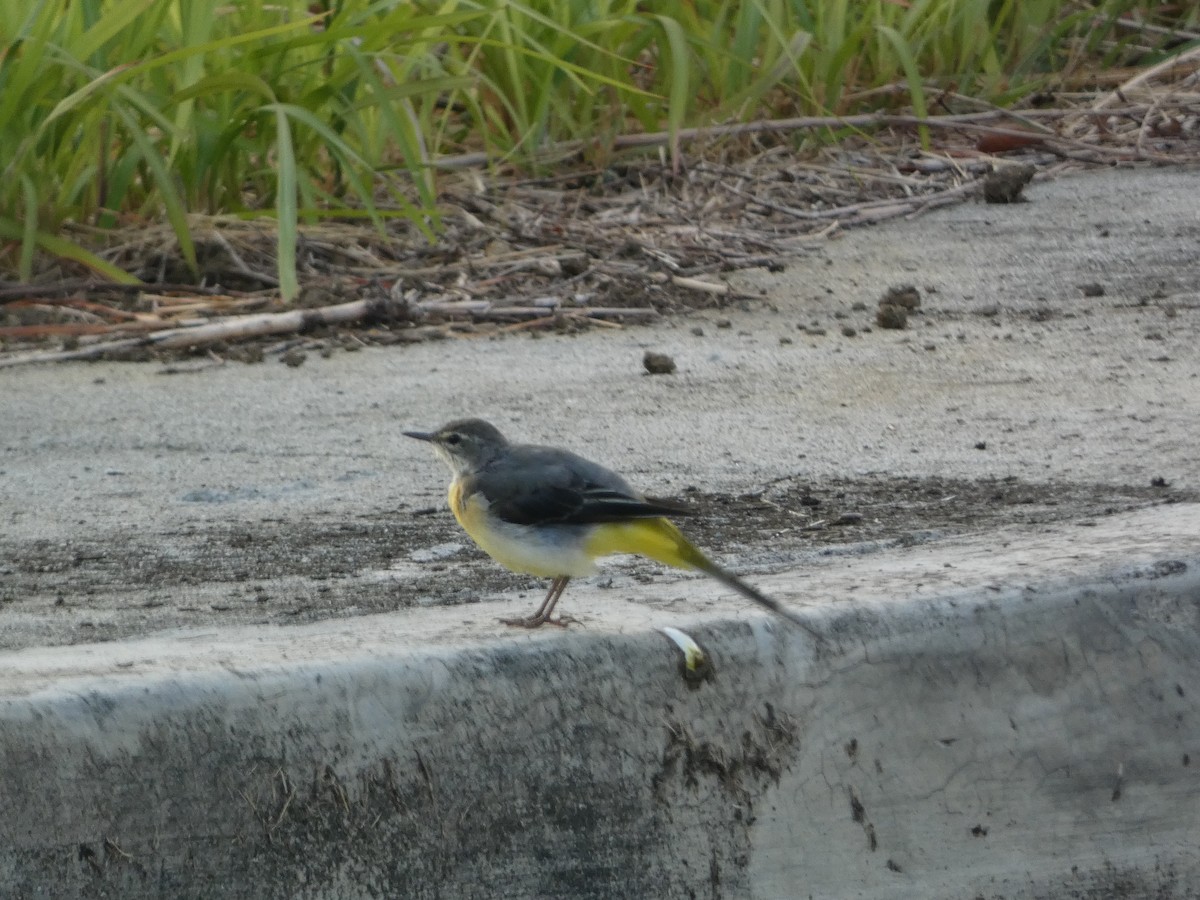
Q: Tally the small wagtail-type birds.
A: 1